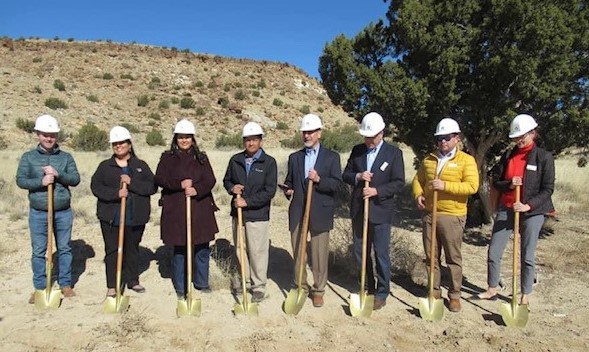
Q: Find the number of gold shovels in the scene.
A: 8